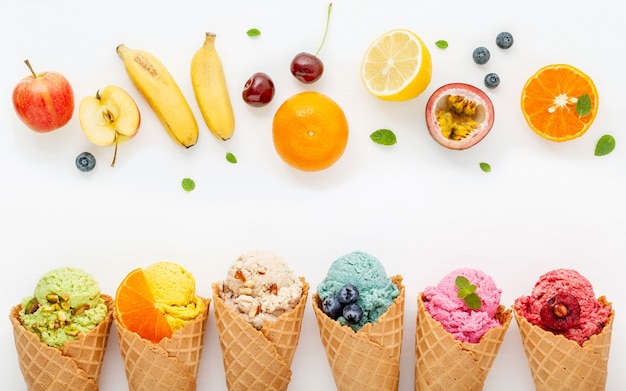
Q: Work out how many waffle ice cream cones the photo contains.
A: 6